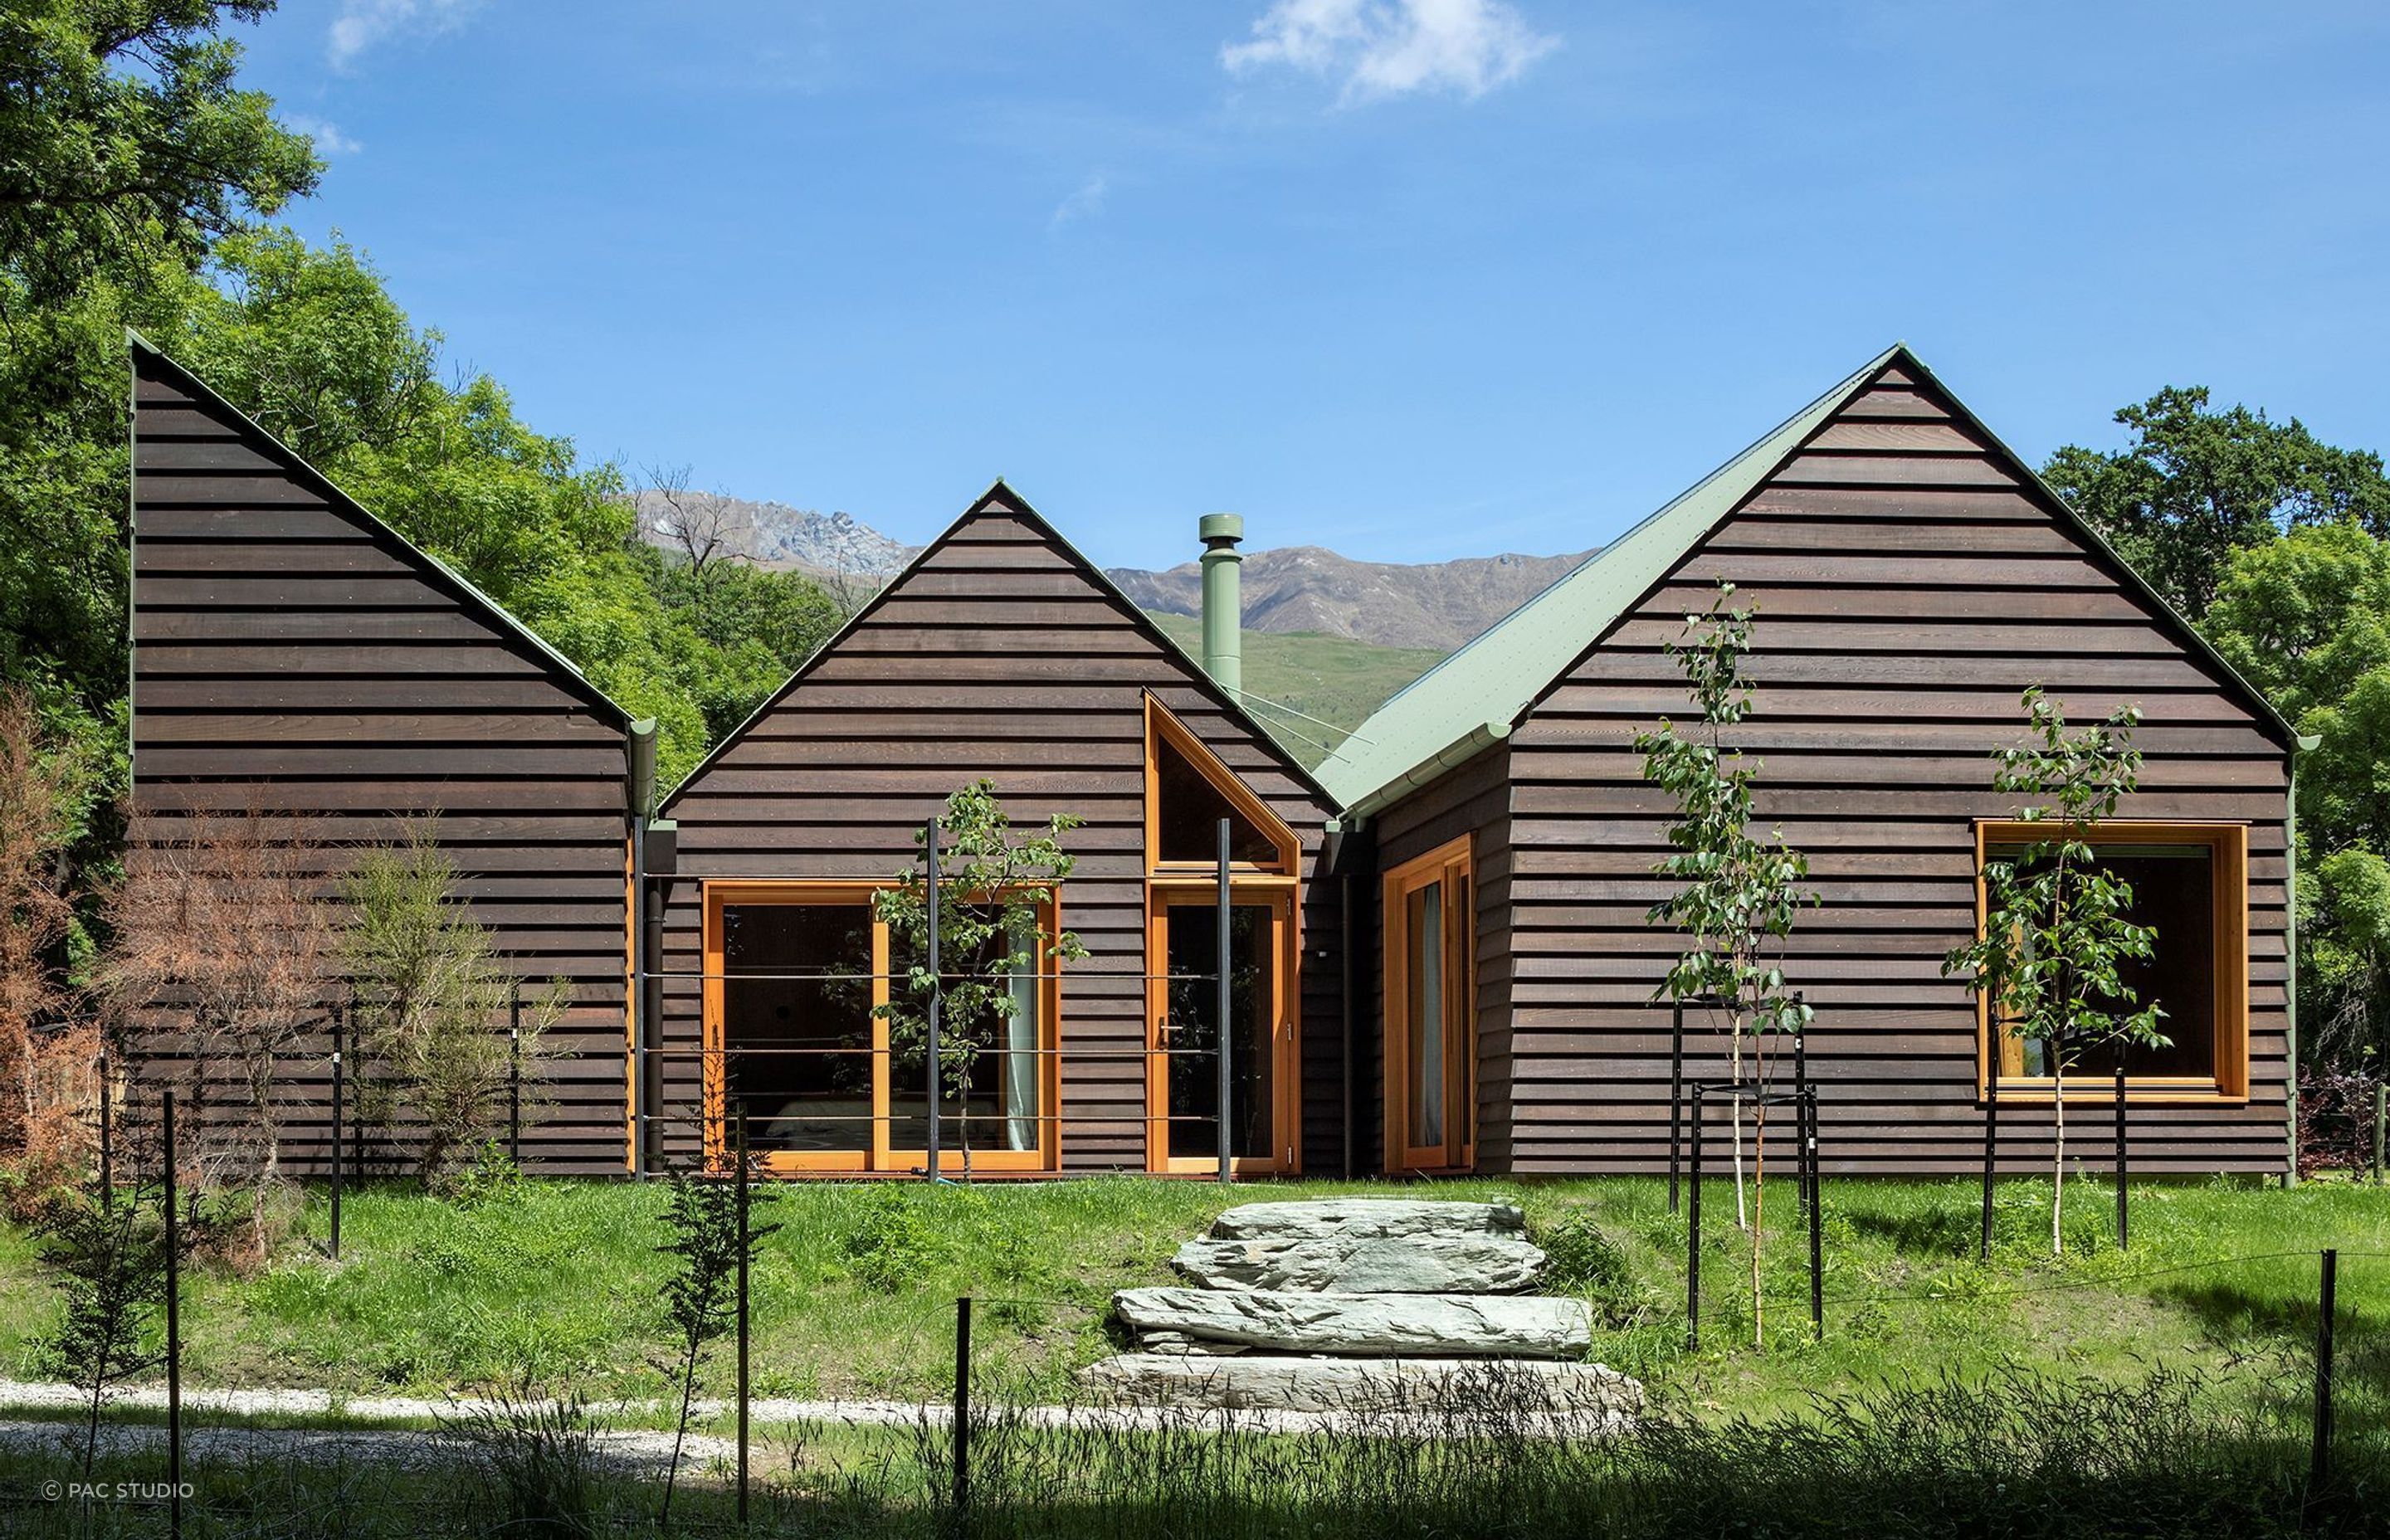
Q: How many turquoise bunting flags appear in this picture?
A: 0